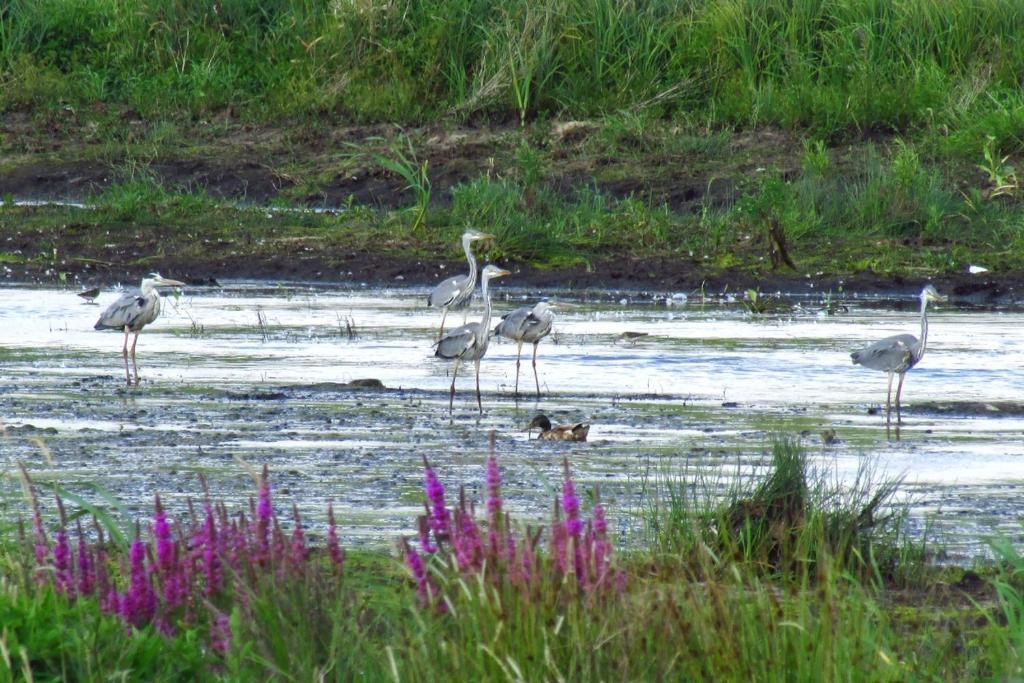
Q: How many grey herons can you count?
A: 5